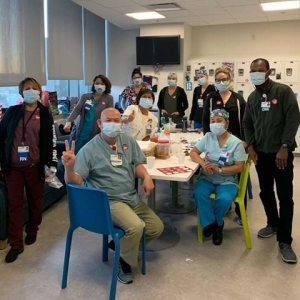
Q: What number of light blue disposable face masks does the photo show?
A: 10